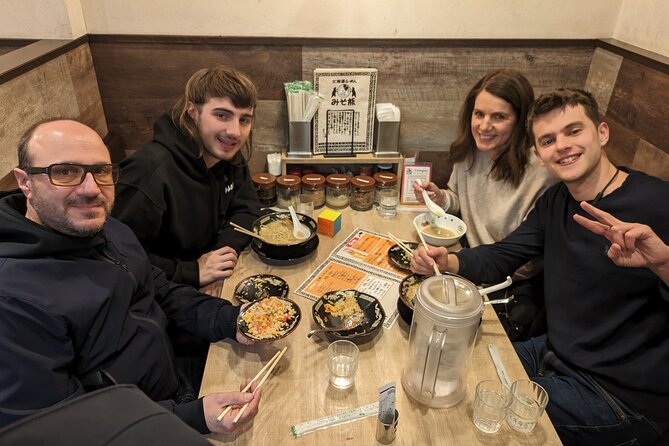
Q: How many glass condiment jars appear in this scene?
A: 6